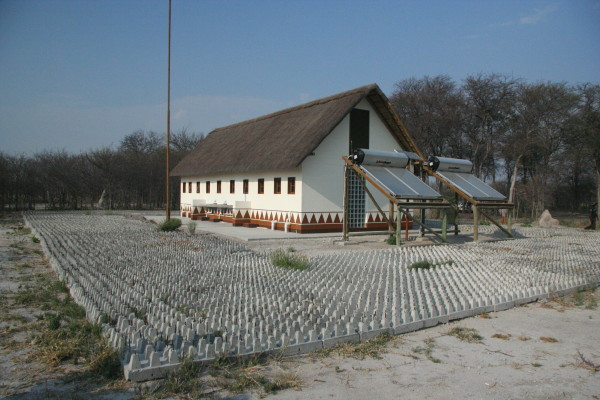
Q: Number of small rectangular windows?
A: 10